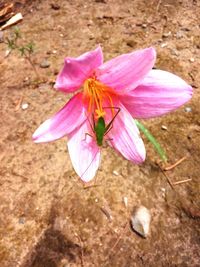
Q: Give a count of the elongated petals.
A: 6